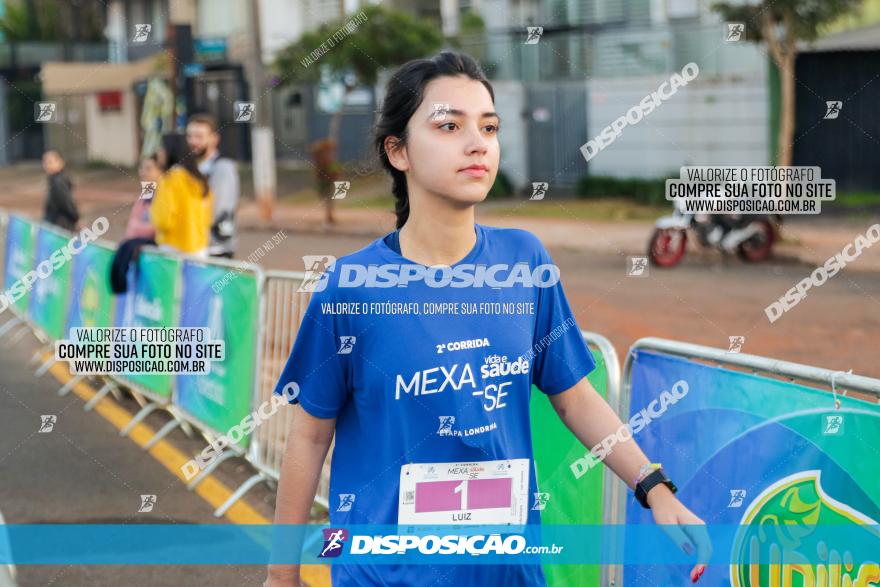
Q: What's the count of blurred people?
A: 4